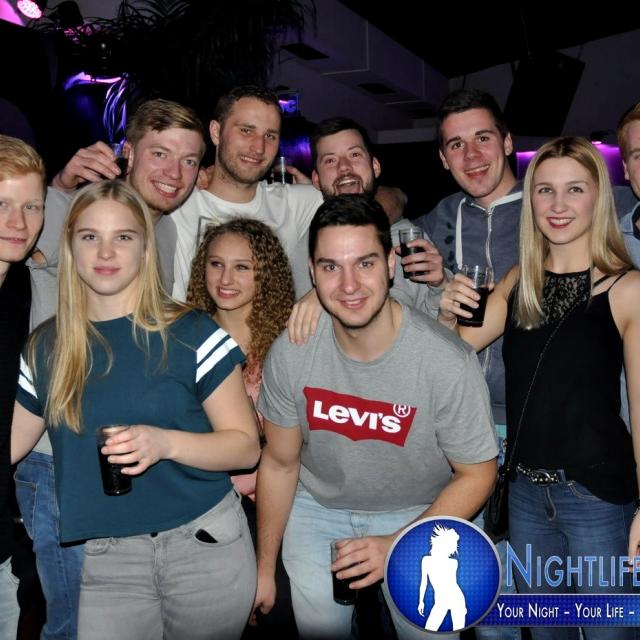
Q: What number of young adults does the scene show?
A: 10